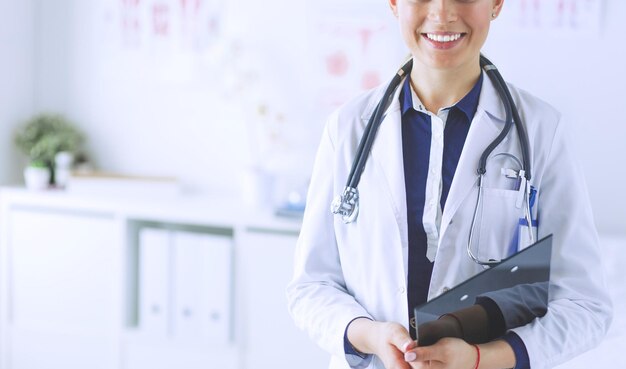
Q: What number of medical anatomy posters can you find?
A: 3